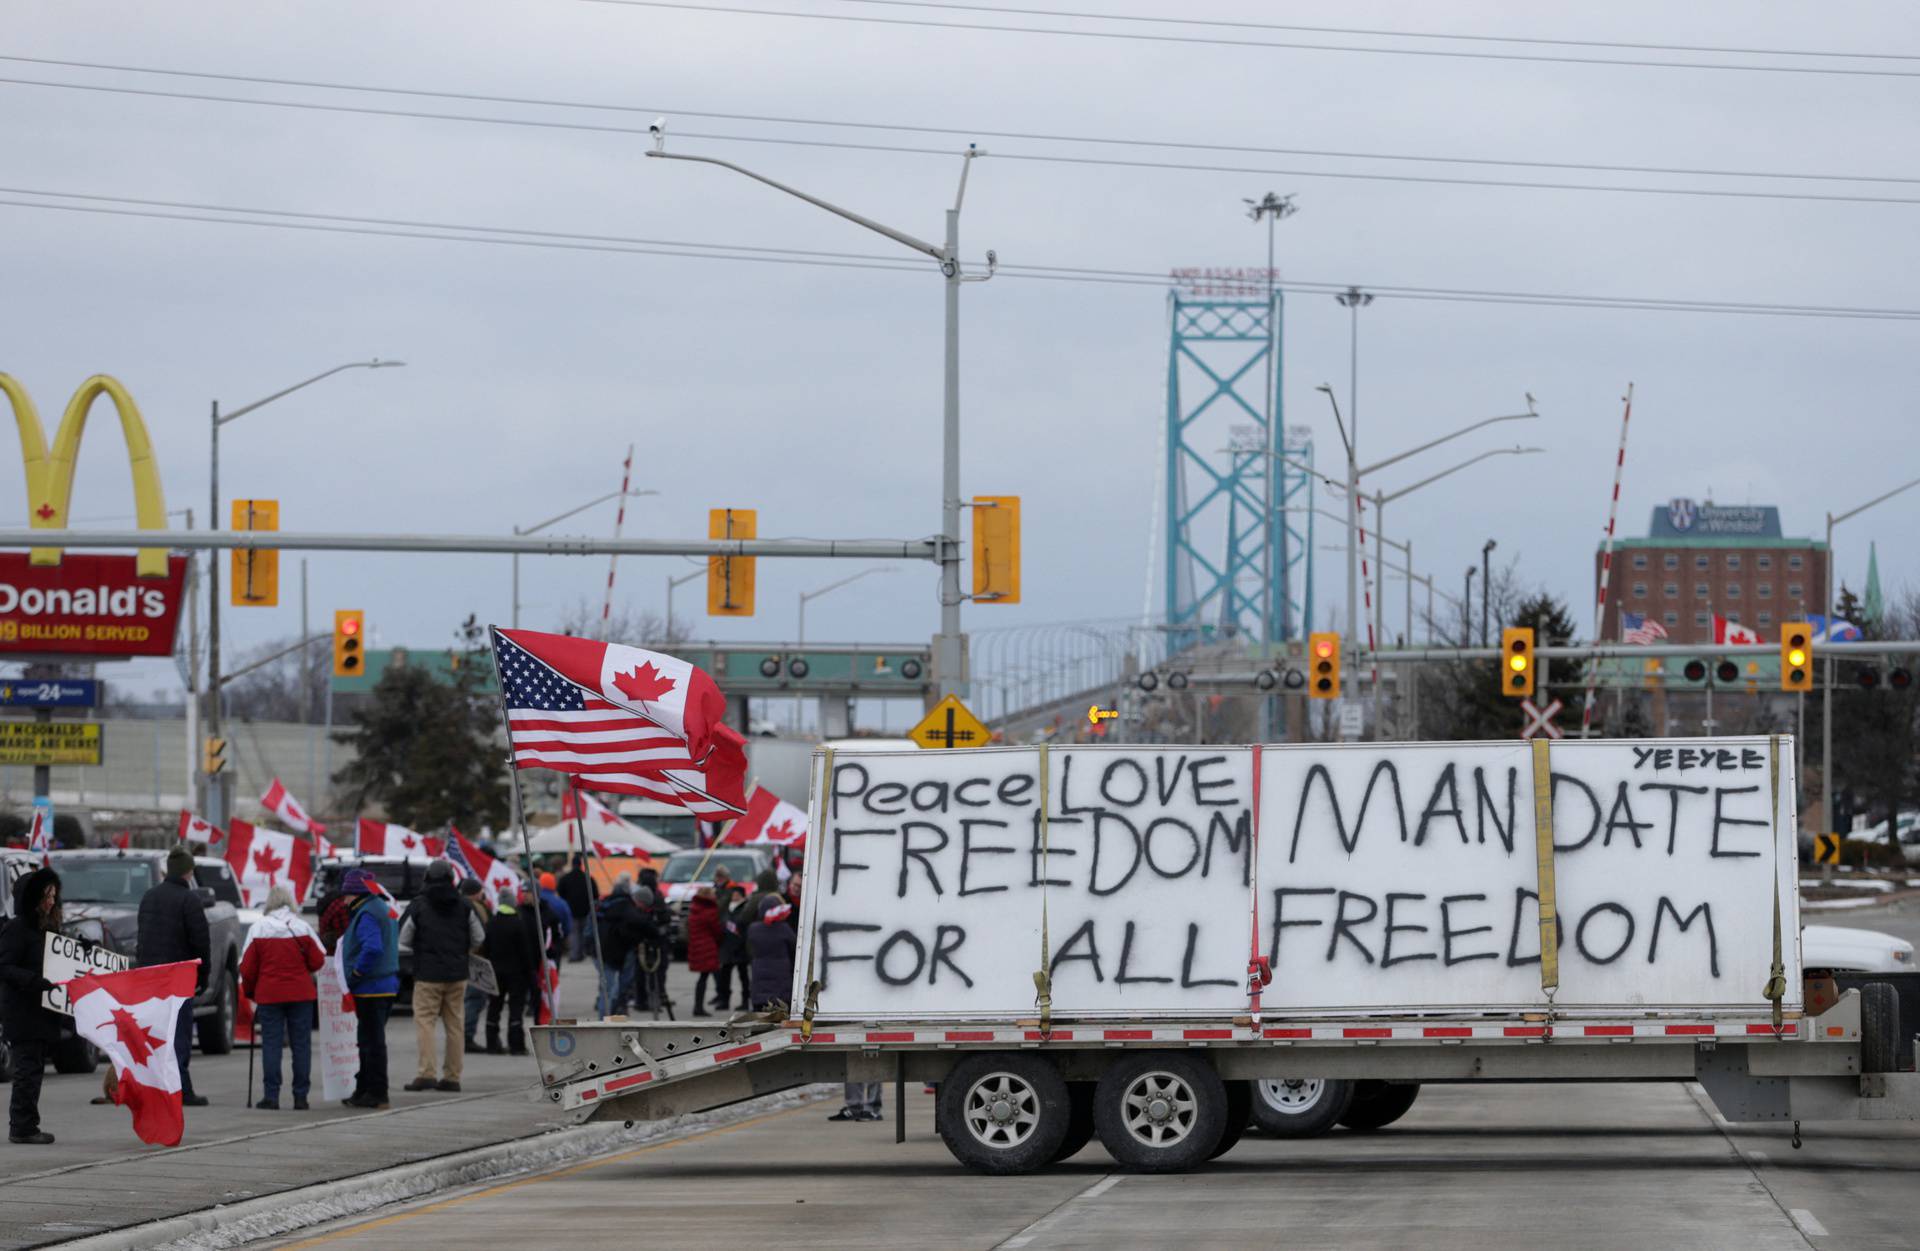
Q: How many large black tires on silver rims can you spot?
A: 2